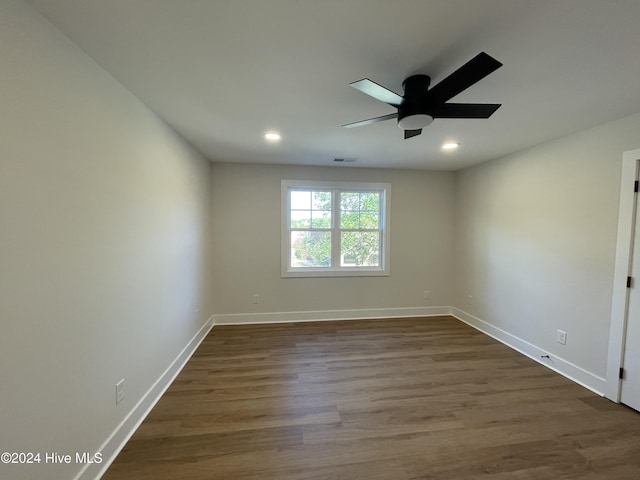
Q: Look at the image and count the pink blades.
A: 0